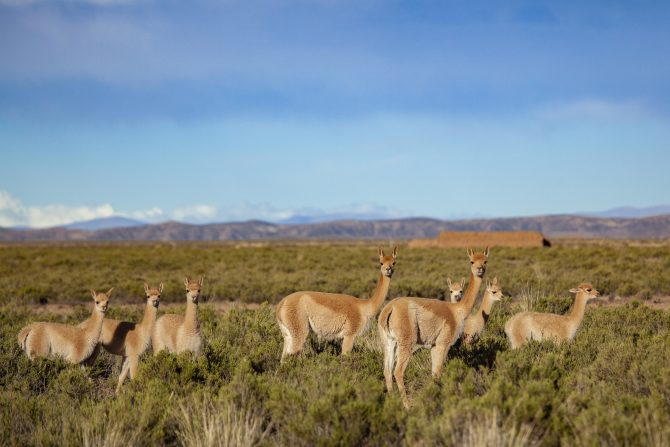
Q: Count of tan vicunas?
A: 8